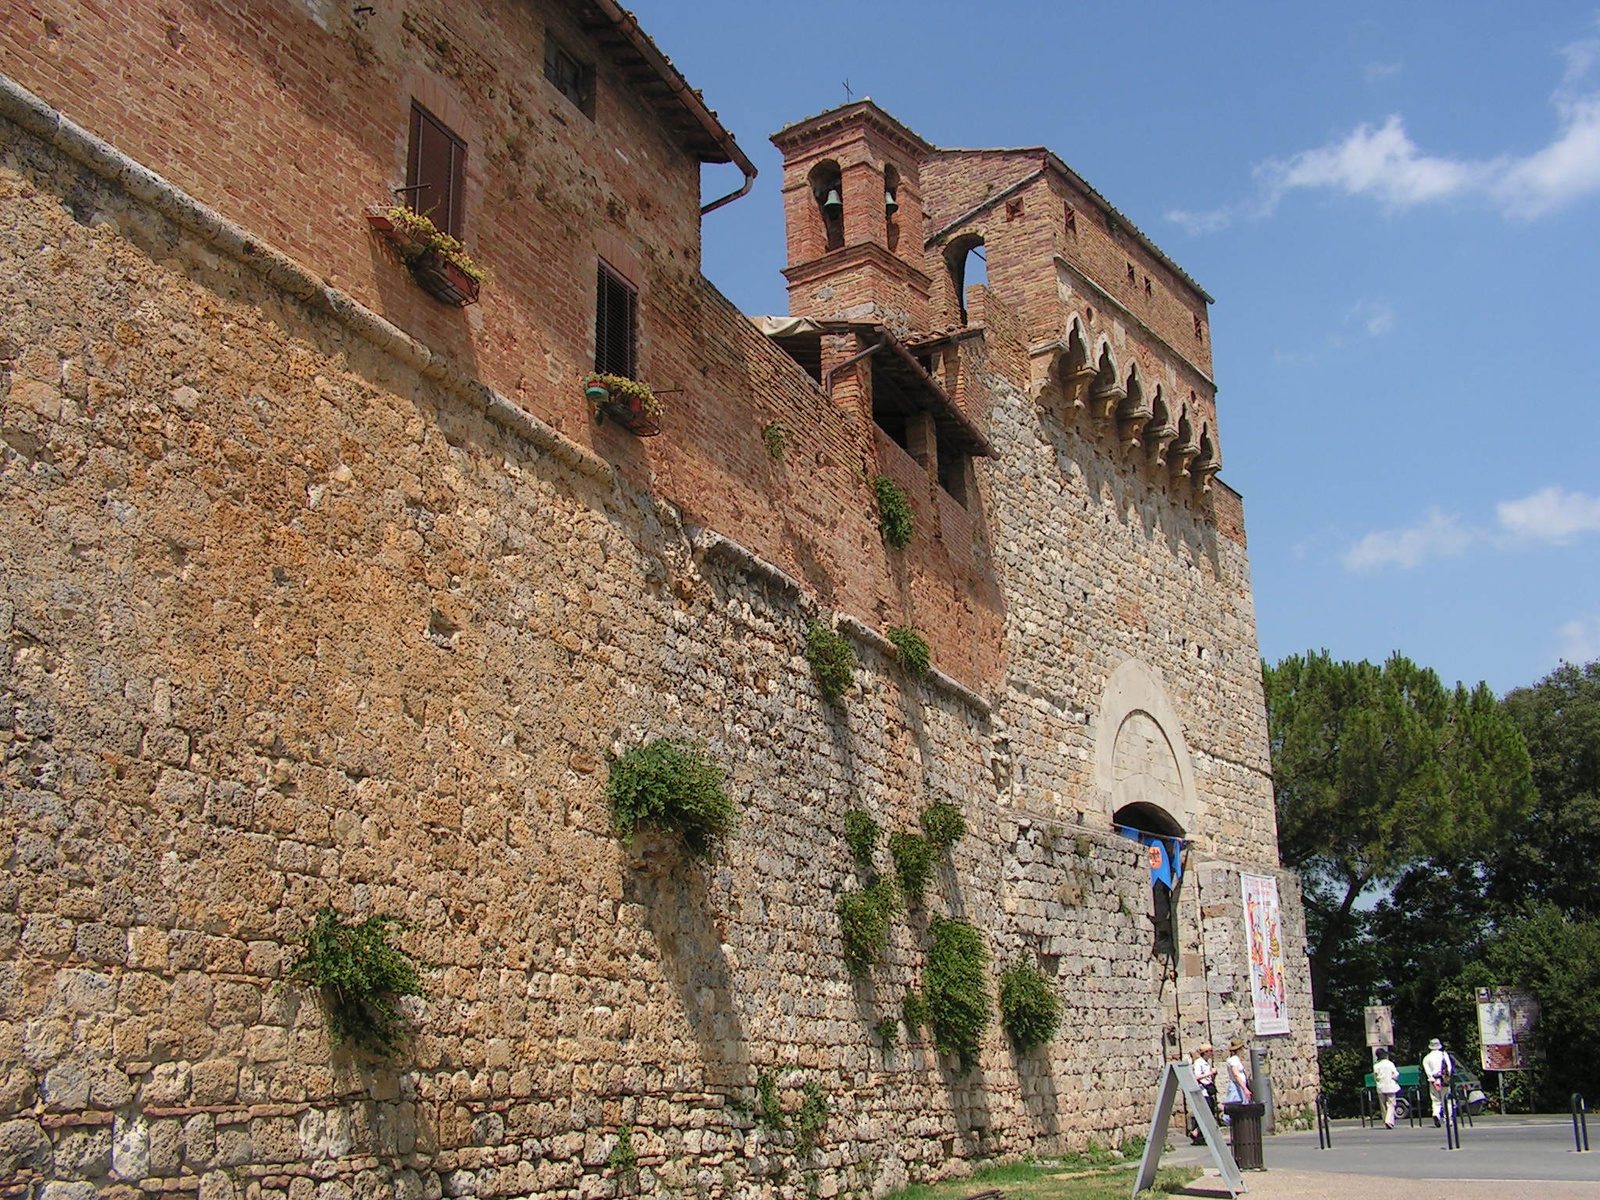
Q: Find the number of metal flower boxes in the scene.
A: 2